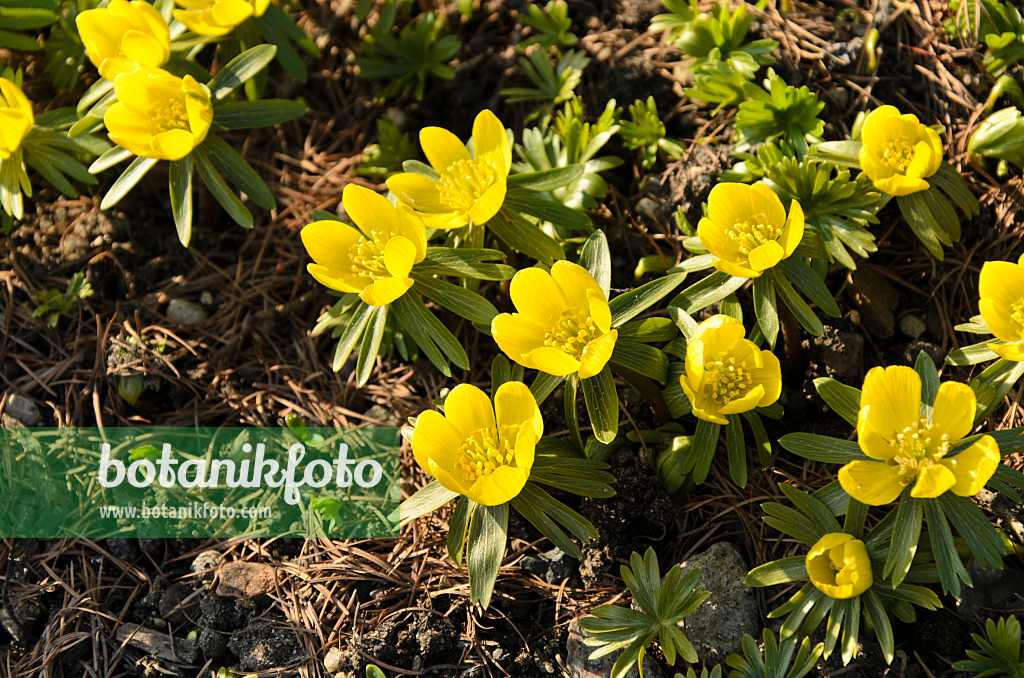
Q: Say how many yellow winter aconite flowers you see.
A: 14